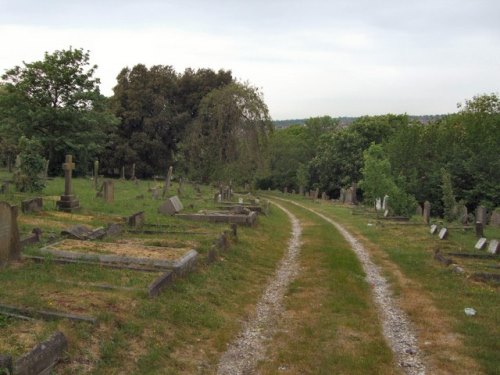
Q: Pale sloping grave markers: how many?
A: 4